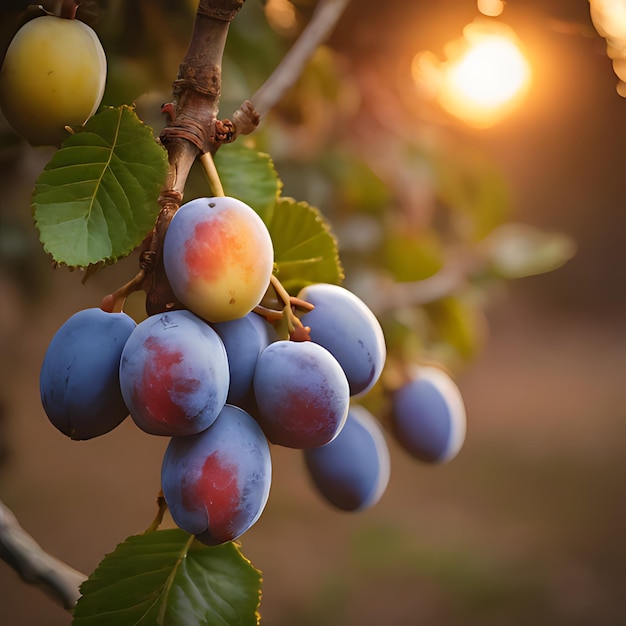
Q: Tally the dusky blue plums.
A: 8